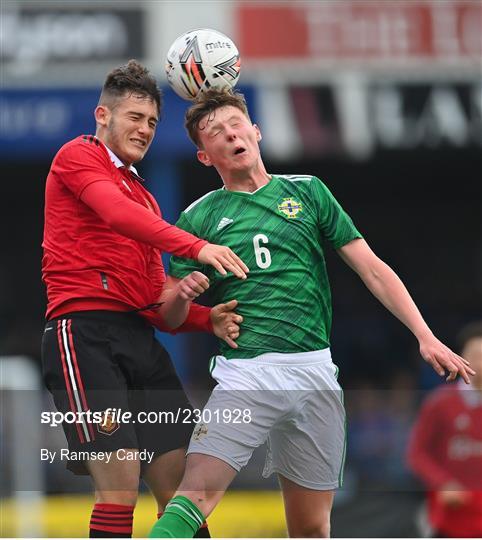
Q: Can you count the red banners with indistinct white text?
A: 1